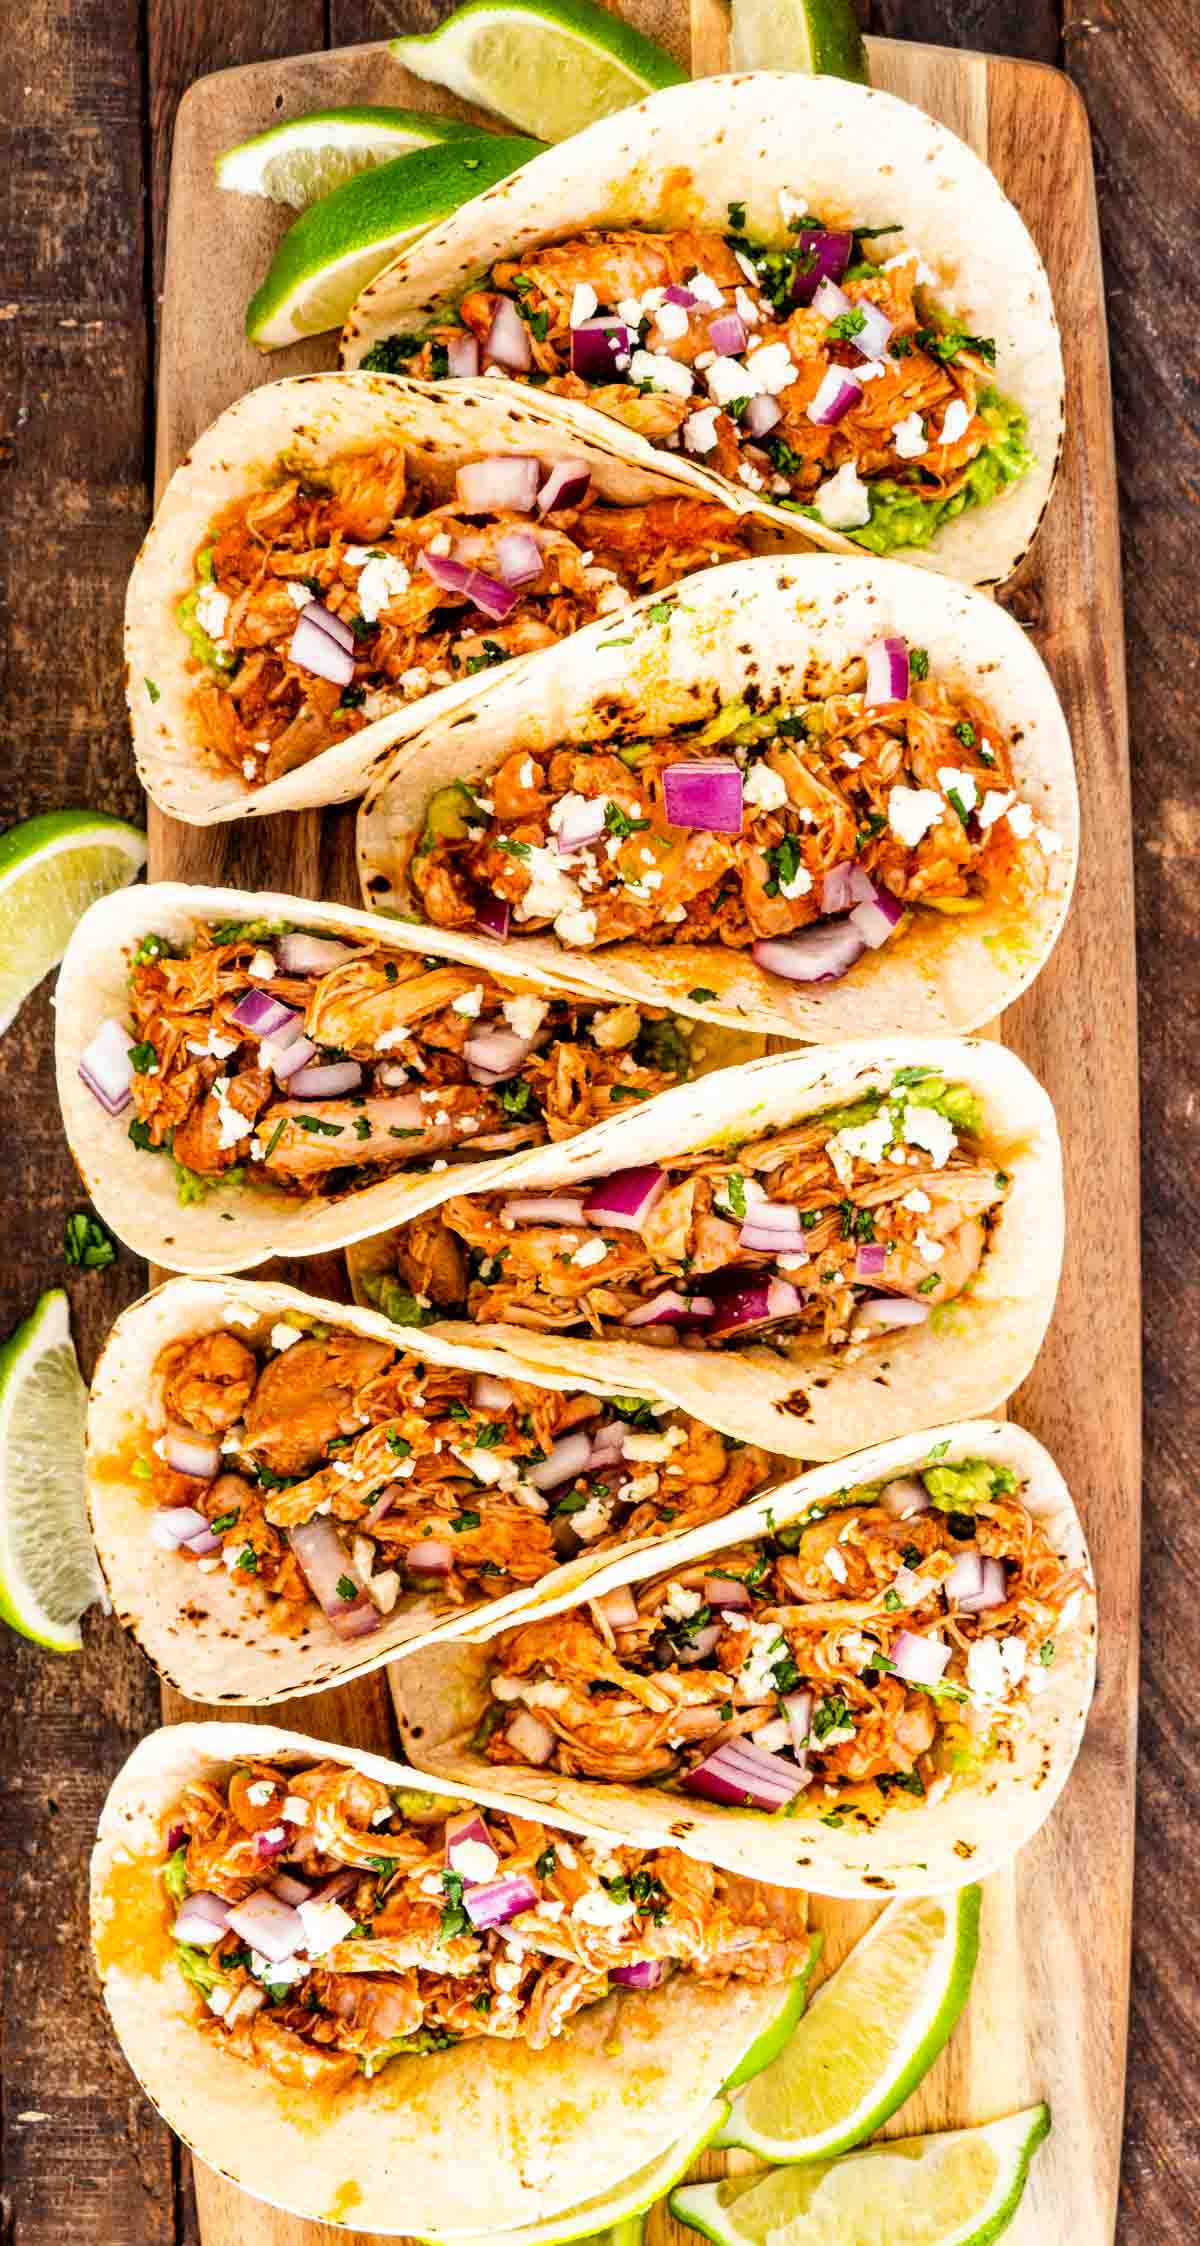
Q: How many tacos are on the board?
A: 8